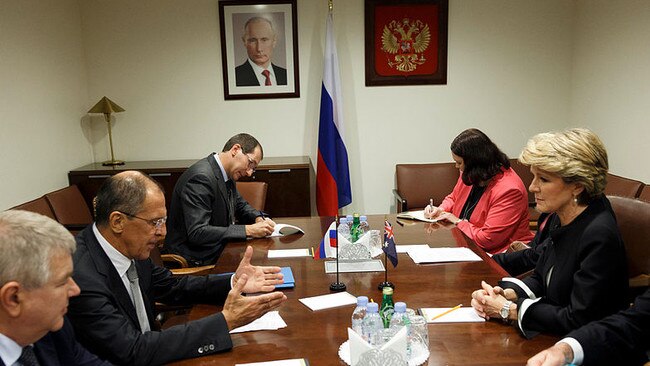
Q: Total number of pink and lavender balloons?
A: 0